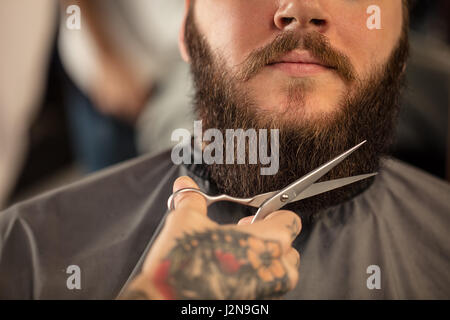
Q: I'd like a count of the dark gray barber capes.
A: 1